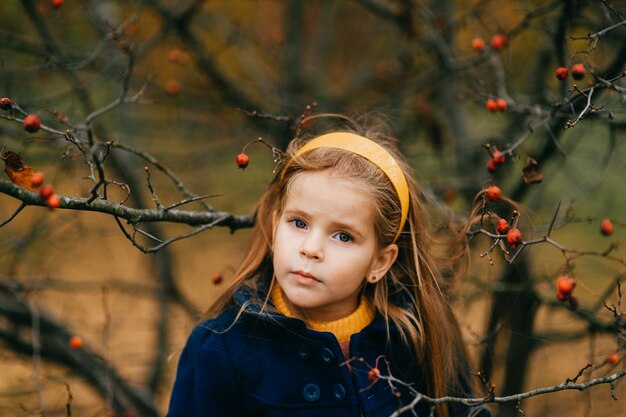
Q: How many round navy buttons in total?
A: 4